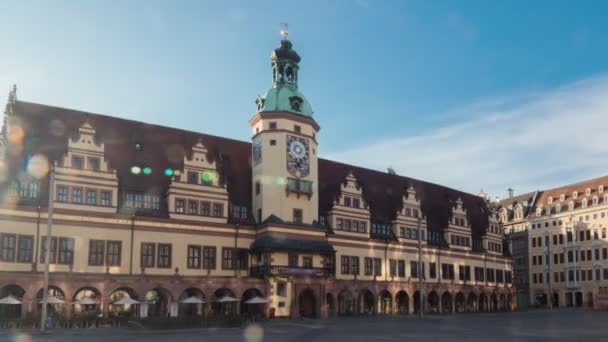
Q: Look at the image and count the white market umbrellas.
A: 7